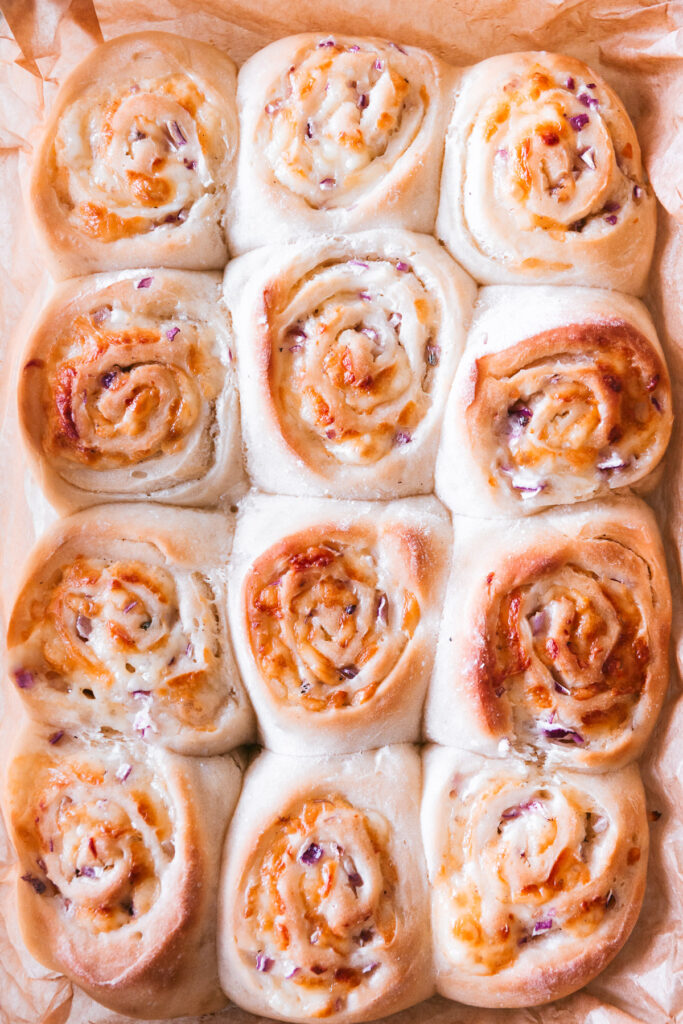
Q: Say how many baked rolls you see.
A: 12